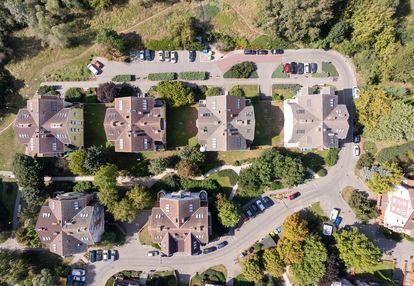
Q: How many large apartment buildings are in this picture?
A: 6